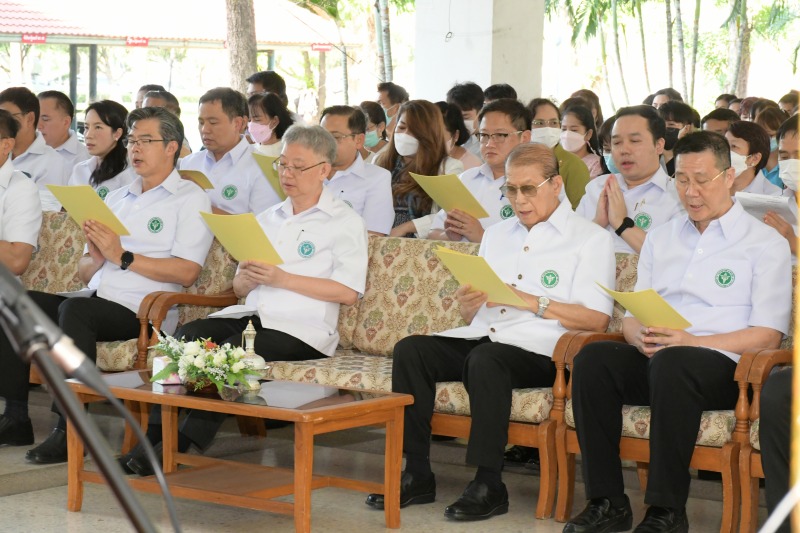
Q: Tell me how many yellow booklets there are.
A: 7